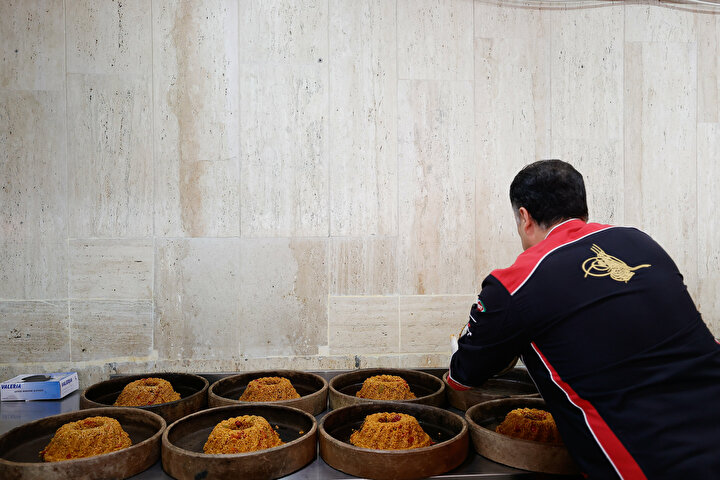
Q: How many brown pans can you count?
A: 8